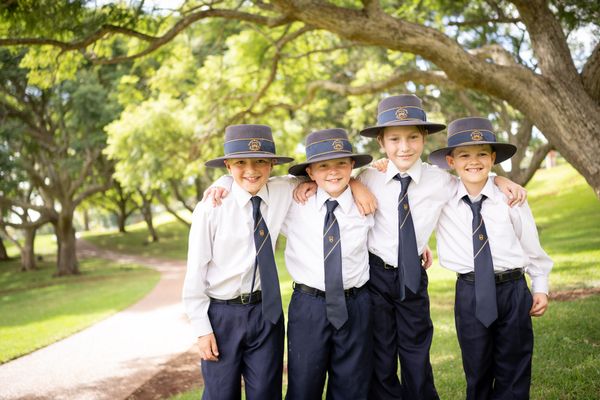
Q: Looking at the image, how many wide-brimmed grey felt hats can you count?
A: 4